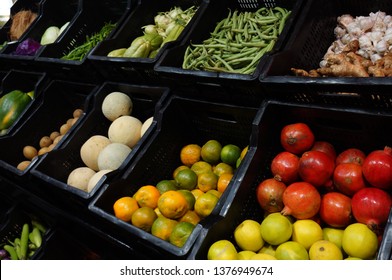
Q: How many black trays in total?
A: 12